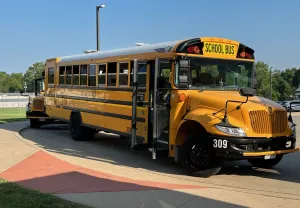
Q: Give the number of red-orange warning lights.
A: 4